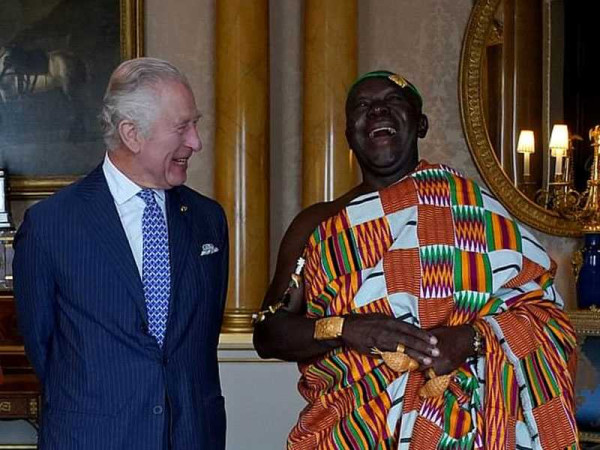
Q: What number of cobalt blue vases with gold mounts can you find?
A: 1